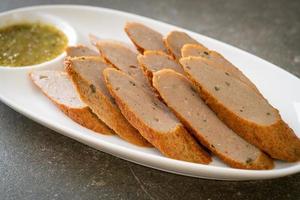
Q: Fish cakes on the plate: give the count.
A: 11